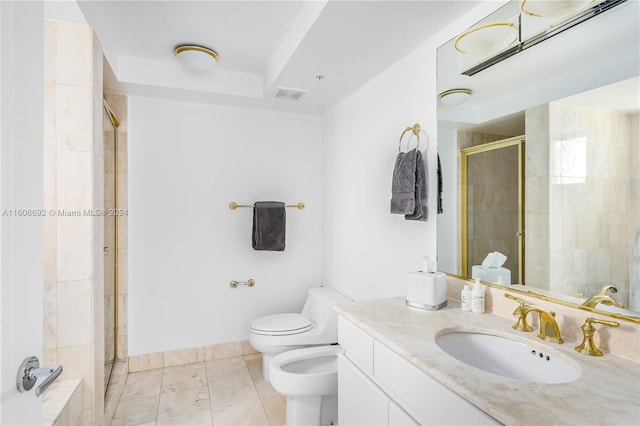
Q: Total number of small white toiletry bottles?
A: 2